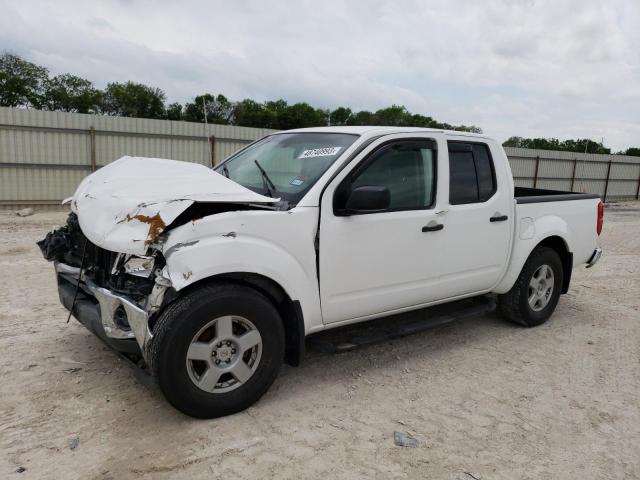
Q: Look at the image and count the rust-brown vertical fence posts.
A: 6